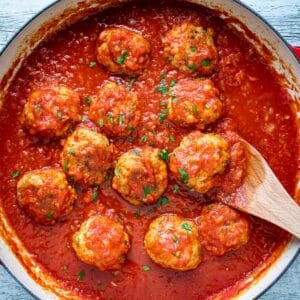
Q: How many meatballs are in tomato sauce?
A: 12